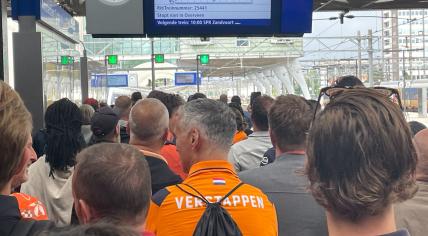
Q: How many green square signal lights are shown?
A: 4